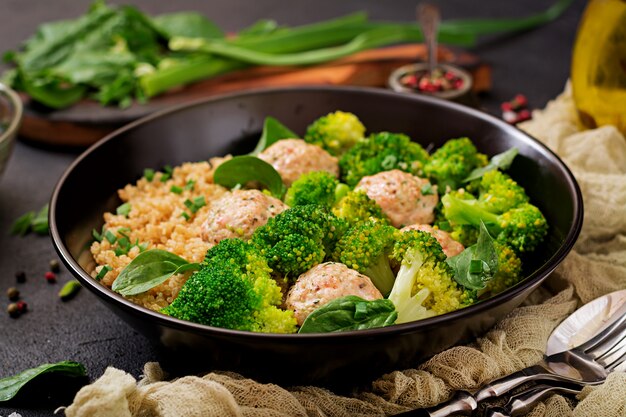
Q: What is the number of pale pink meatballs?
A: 5